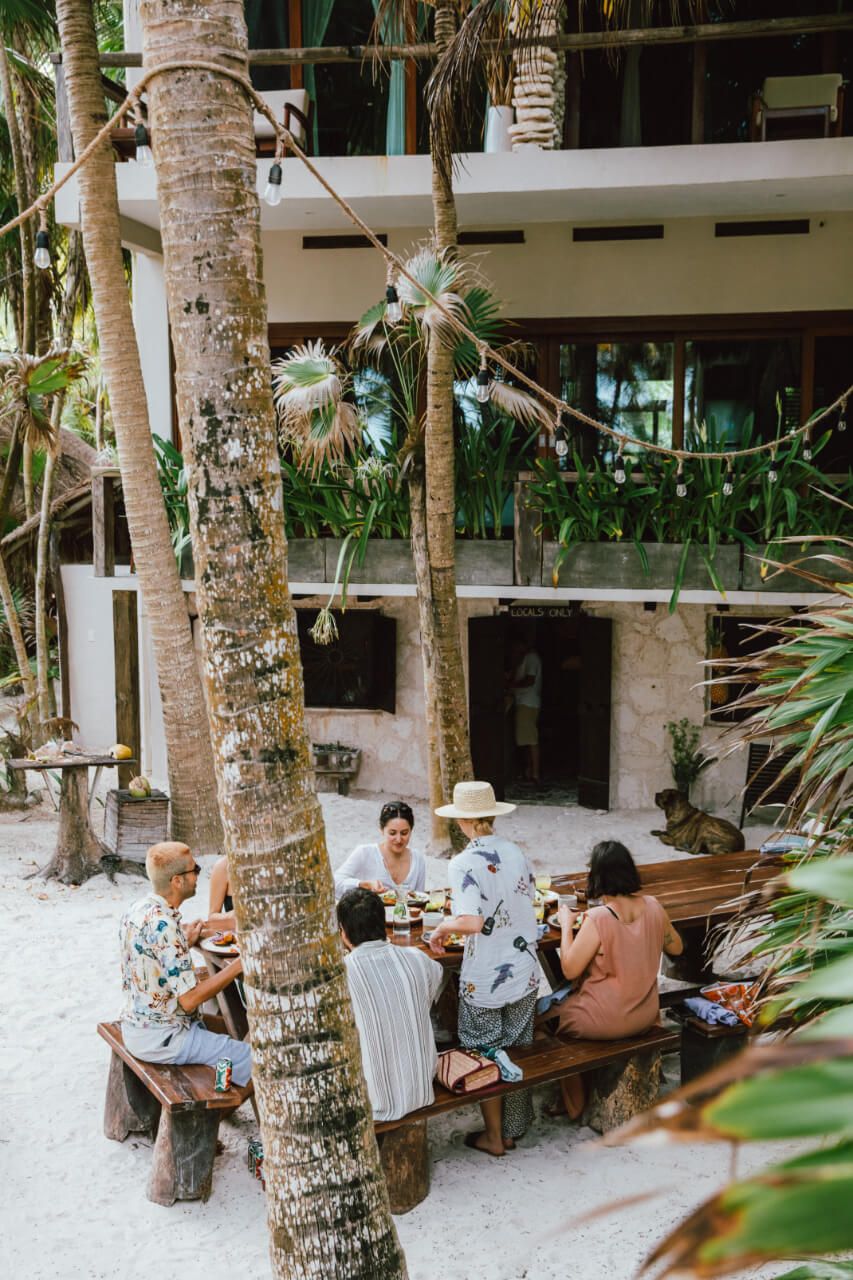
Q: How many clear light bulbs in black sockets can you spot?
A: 12